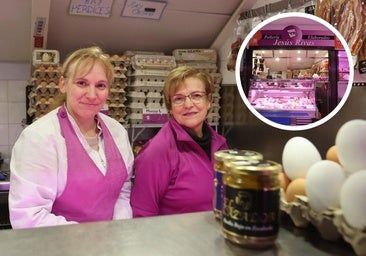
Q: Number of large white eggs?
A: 4